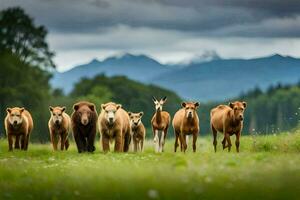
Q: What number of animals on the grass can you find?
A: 8